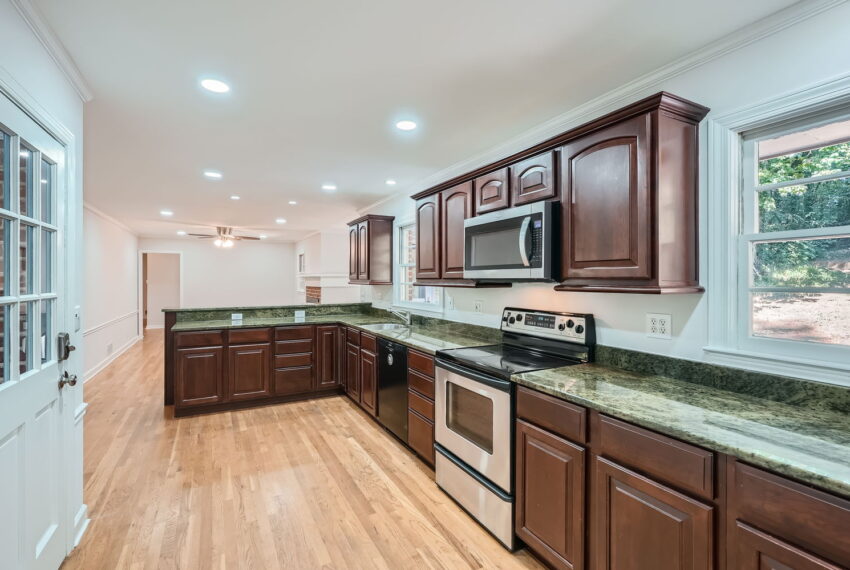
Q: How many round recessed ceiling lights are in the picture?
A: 11